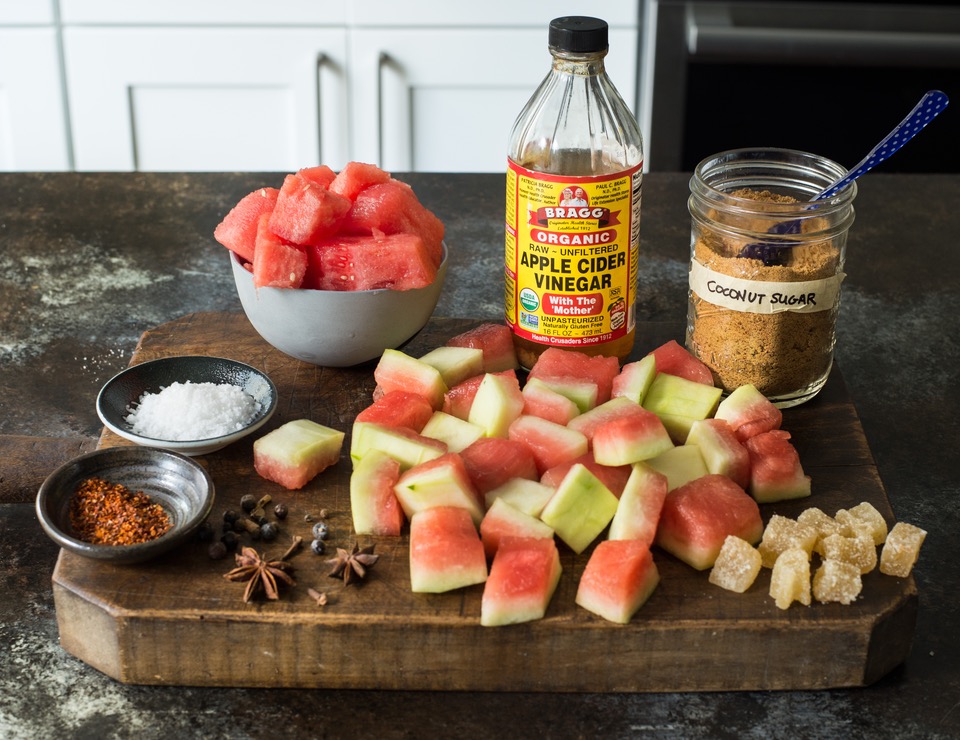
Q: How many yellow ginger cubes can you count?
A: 8